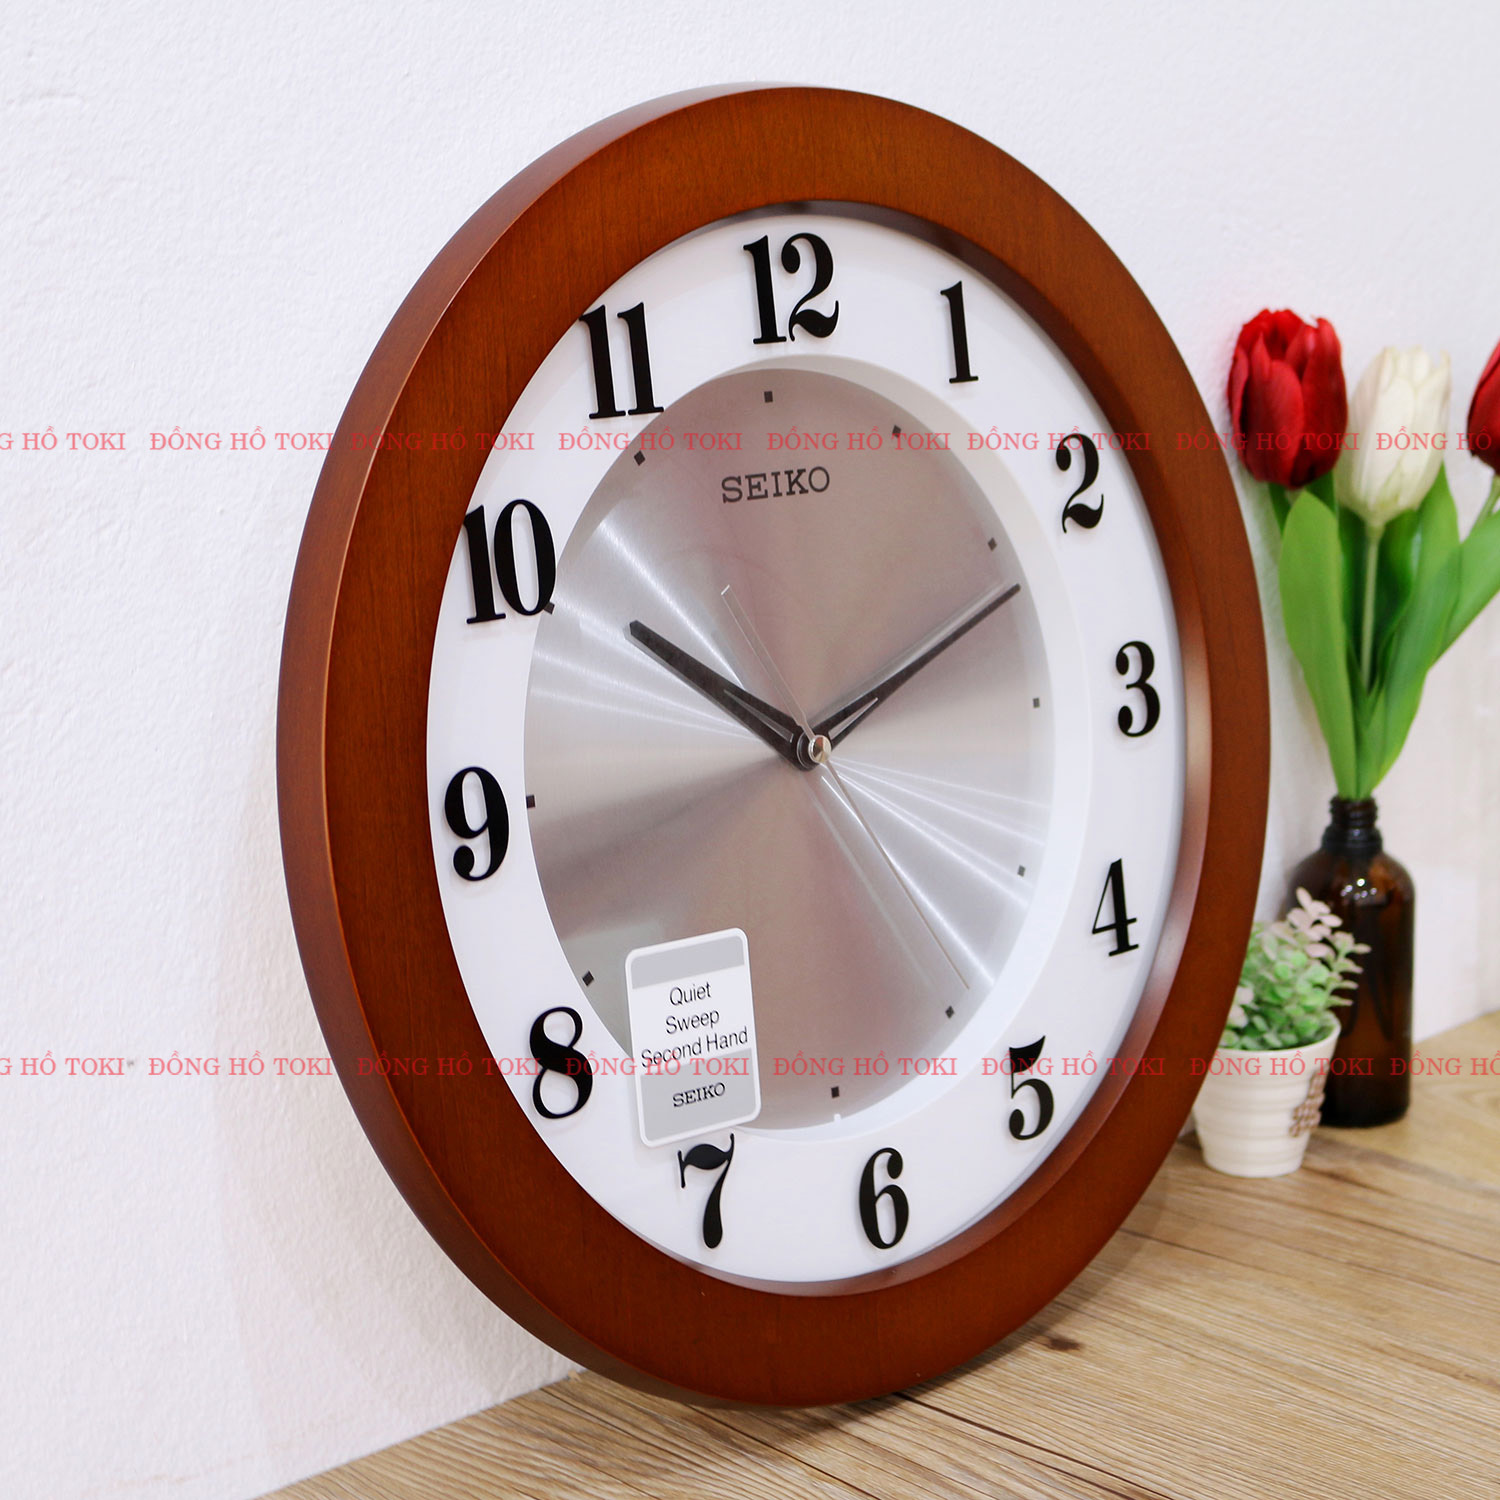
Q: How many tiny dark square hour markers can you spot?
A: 11